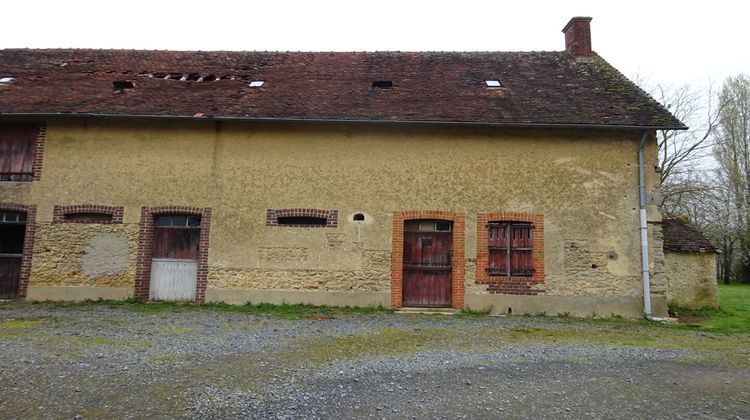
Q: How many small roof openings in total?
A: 5